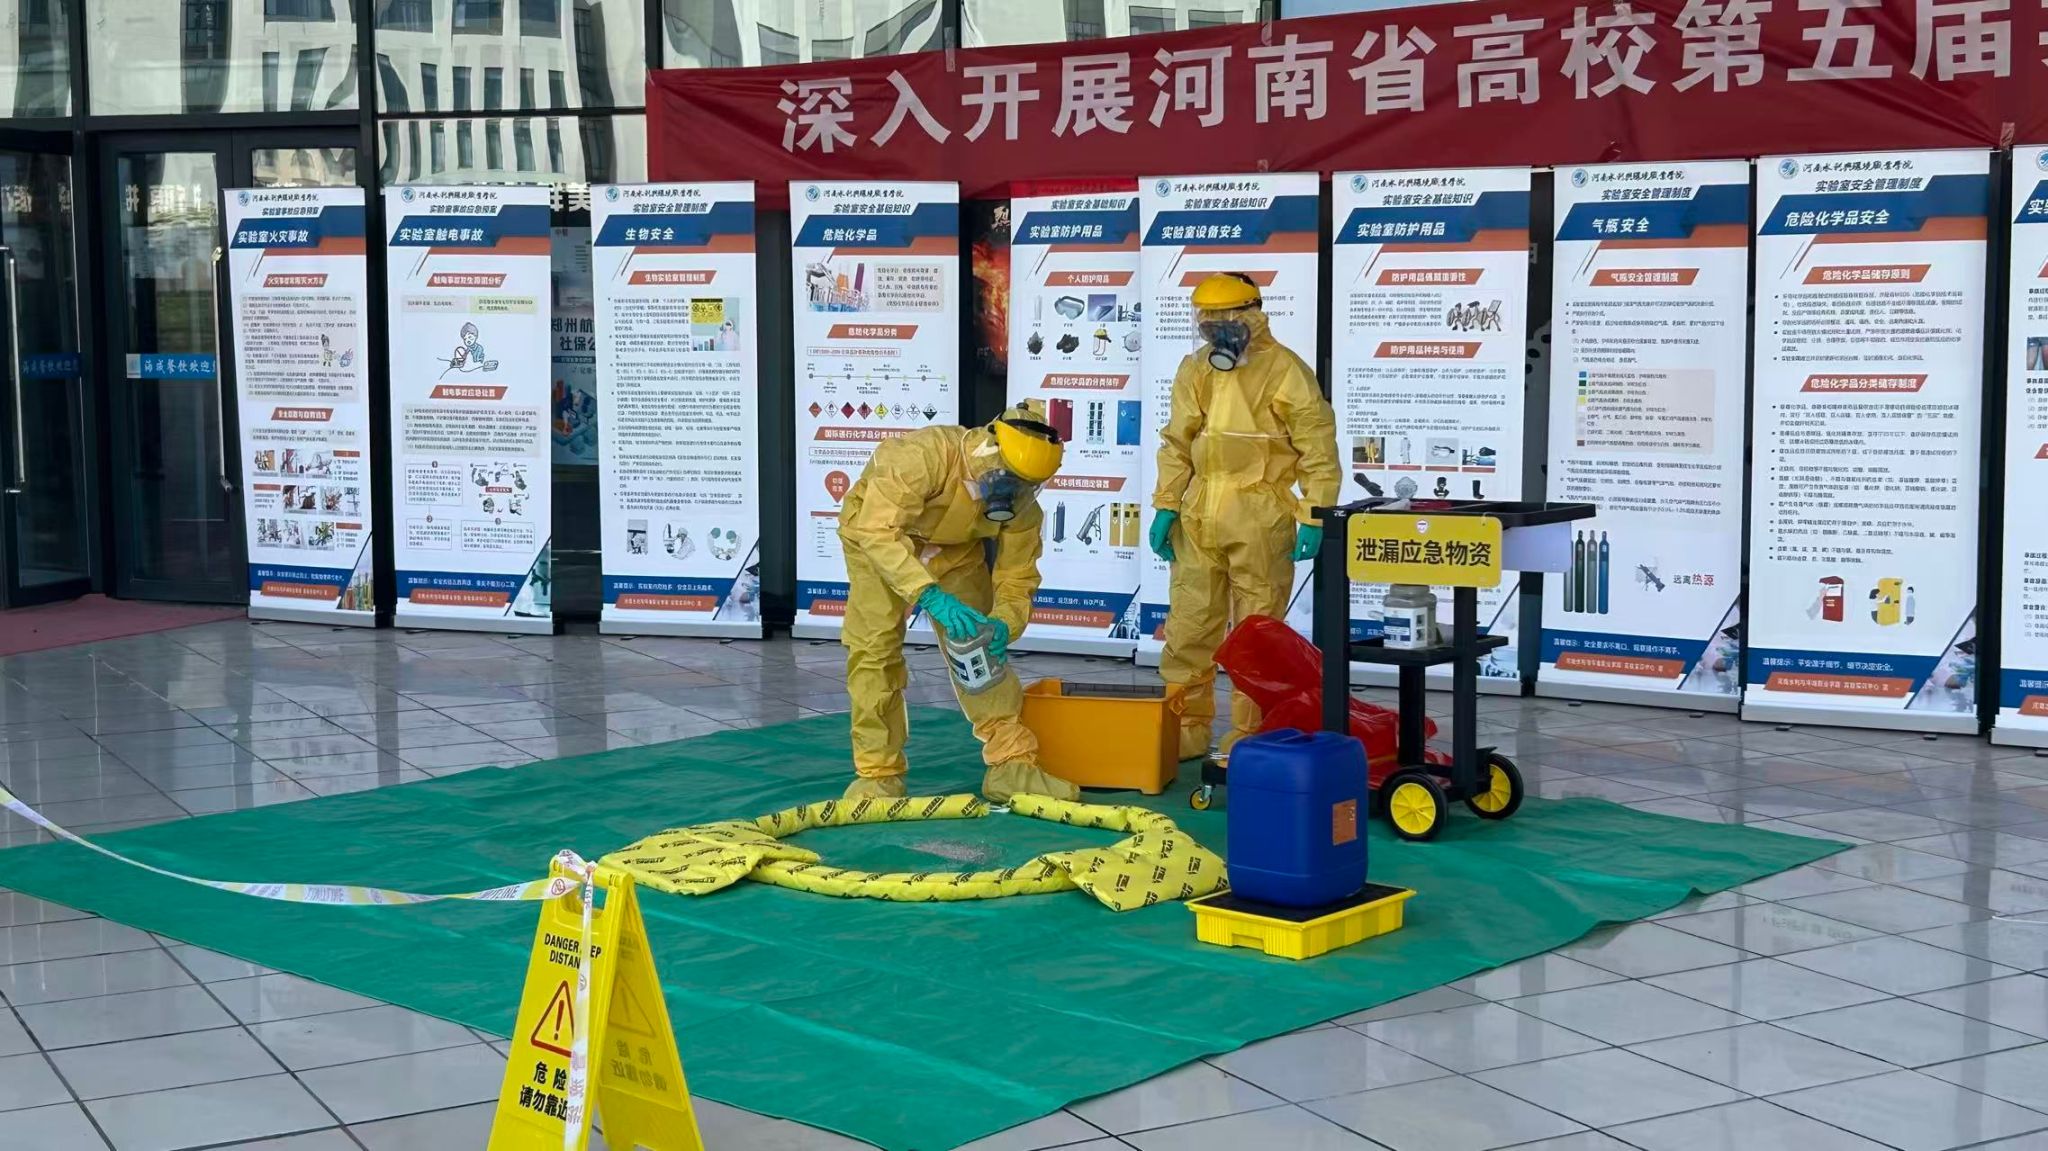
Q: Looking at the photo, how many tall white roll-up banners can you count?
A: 10